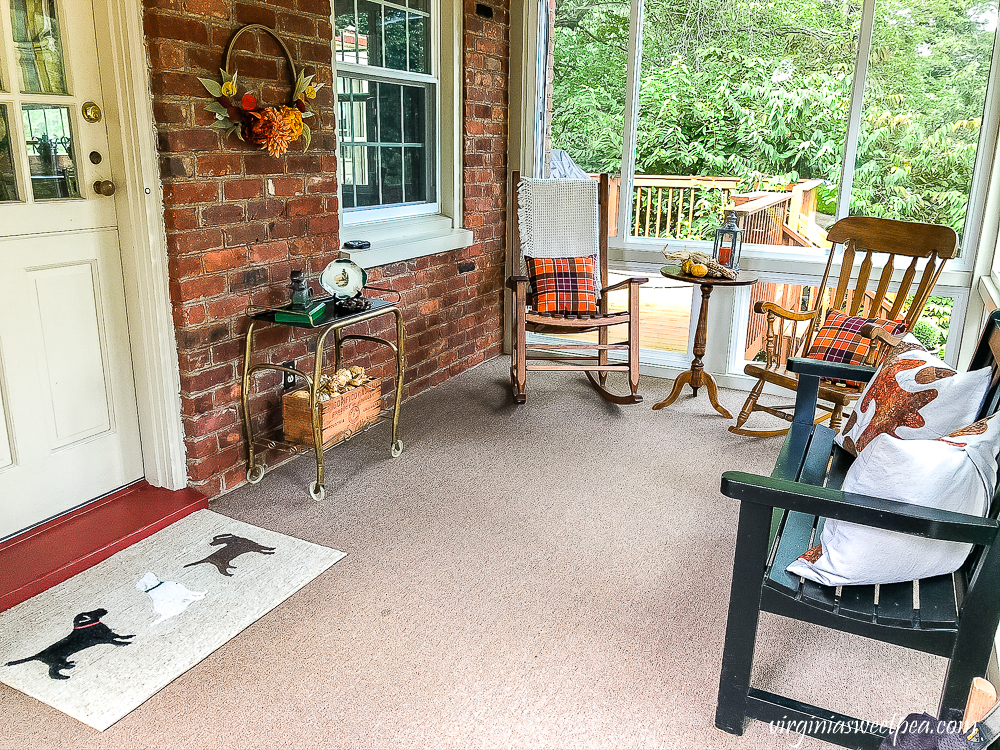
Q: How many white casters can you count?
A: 3